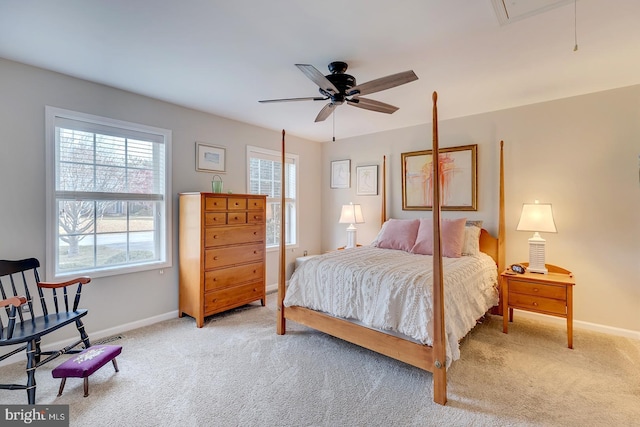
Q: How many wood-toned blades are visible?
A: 5